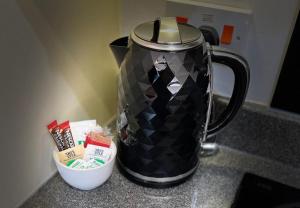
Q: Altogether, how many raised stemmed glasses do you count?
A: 0